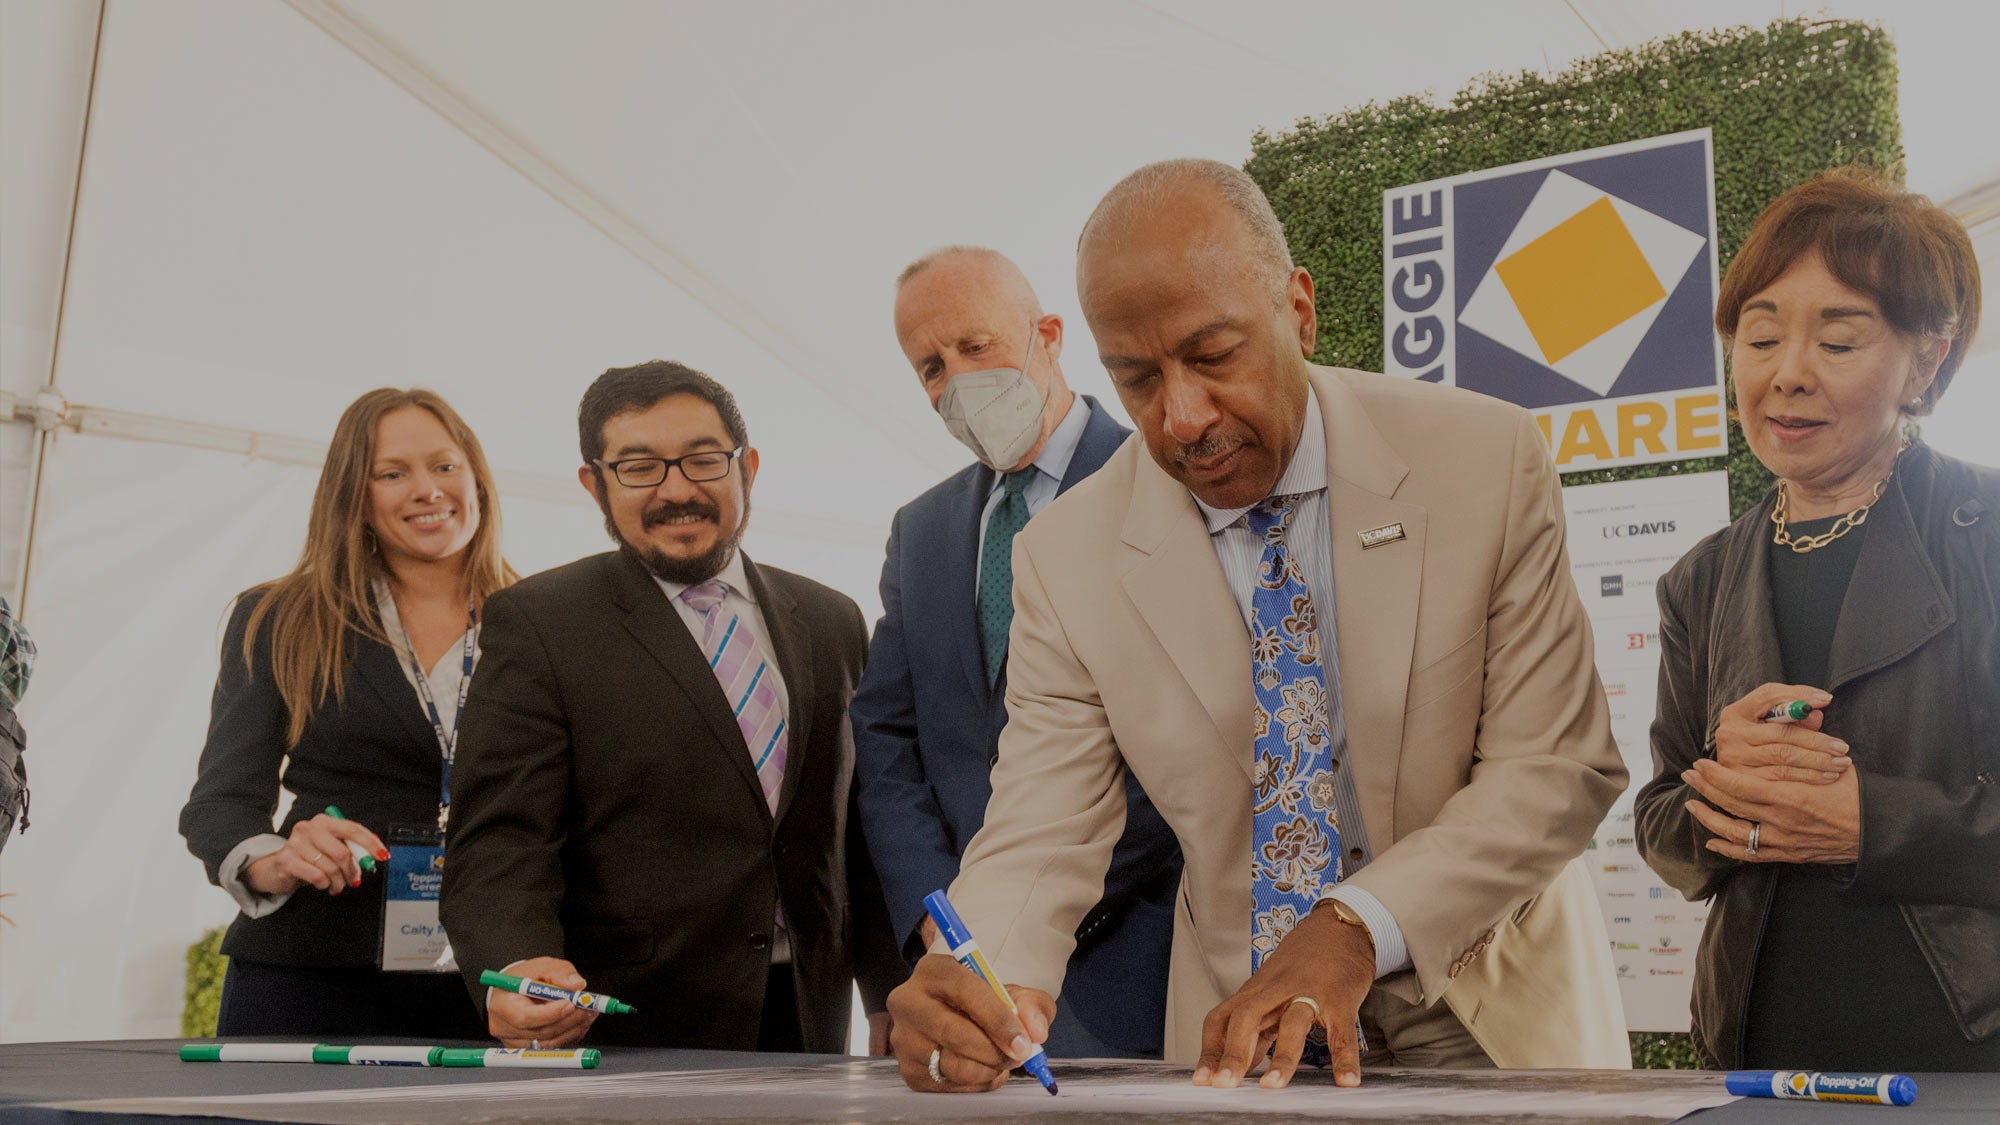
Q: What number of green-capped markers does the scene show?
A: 6